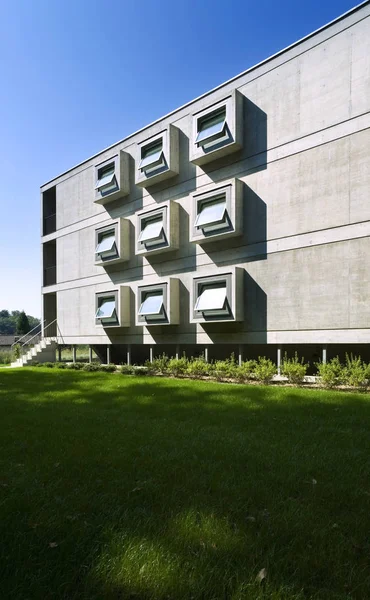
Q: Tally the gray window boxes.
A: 9